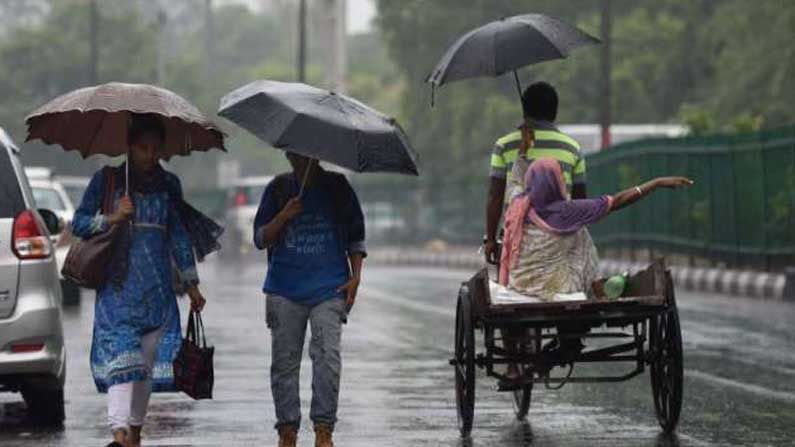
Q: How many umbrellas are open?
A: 3